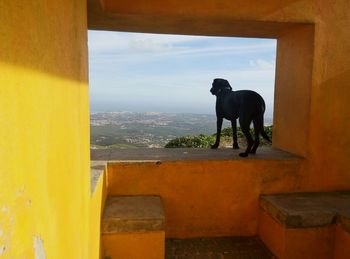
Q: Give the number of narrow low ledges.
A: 2